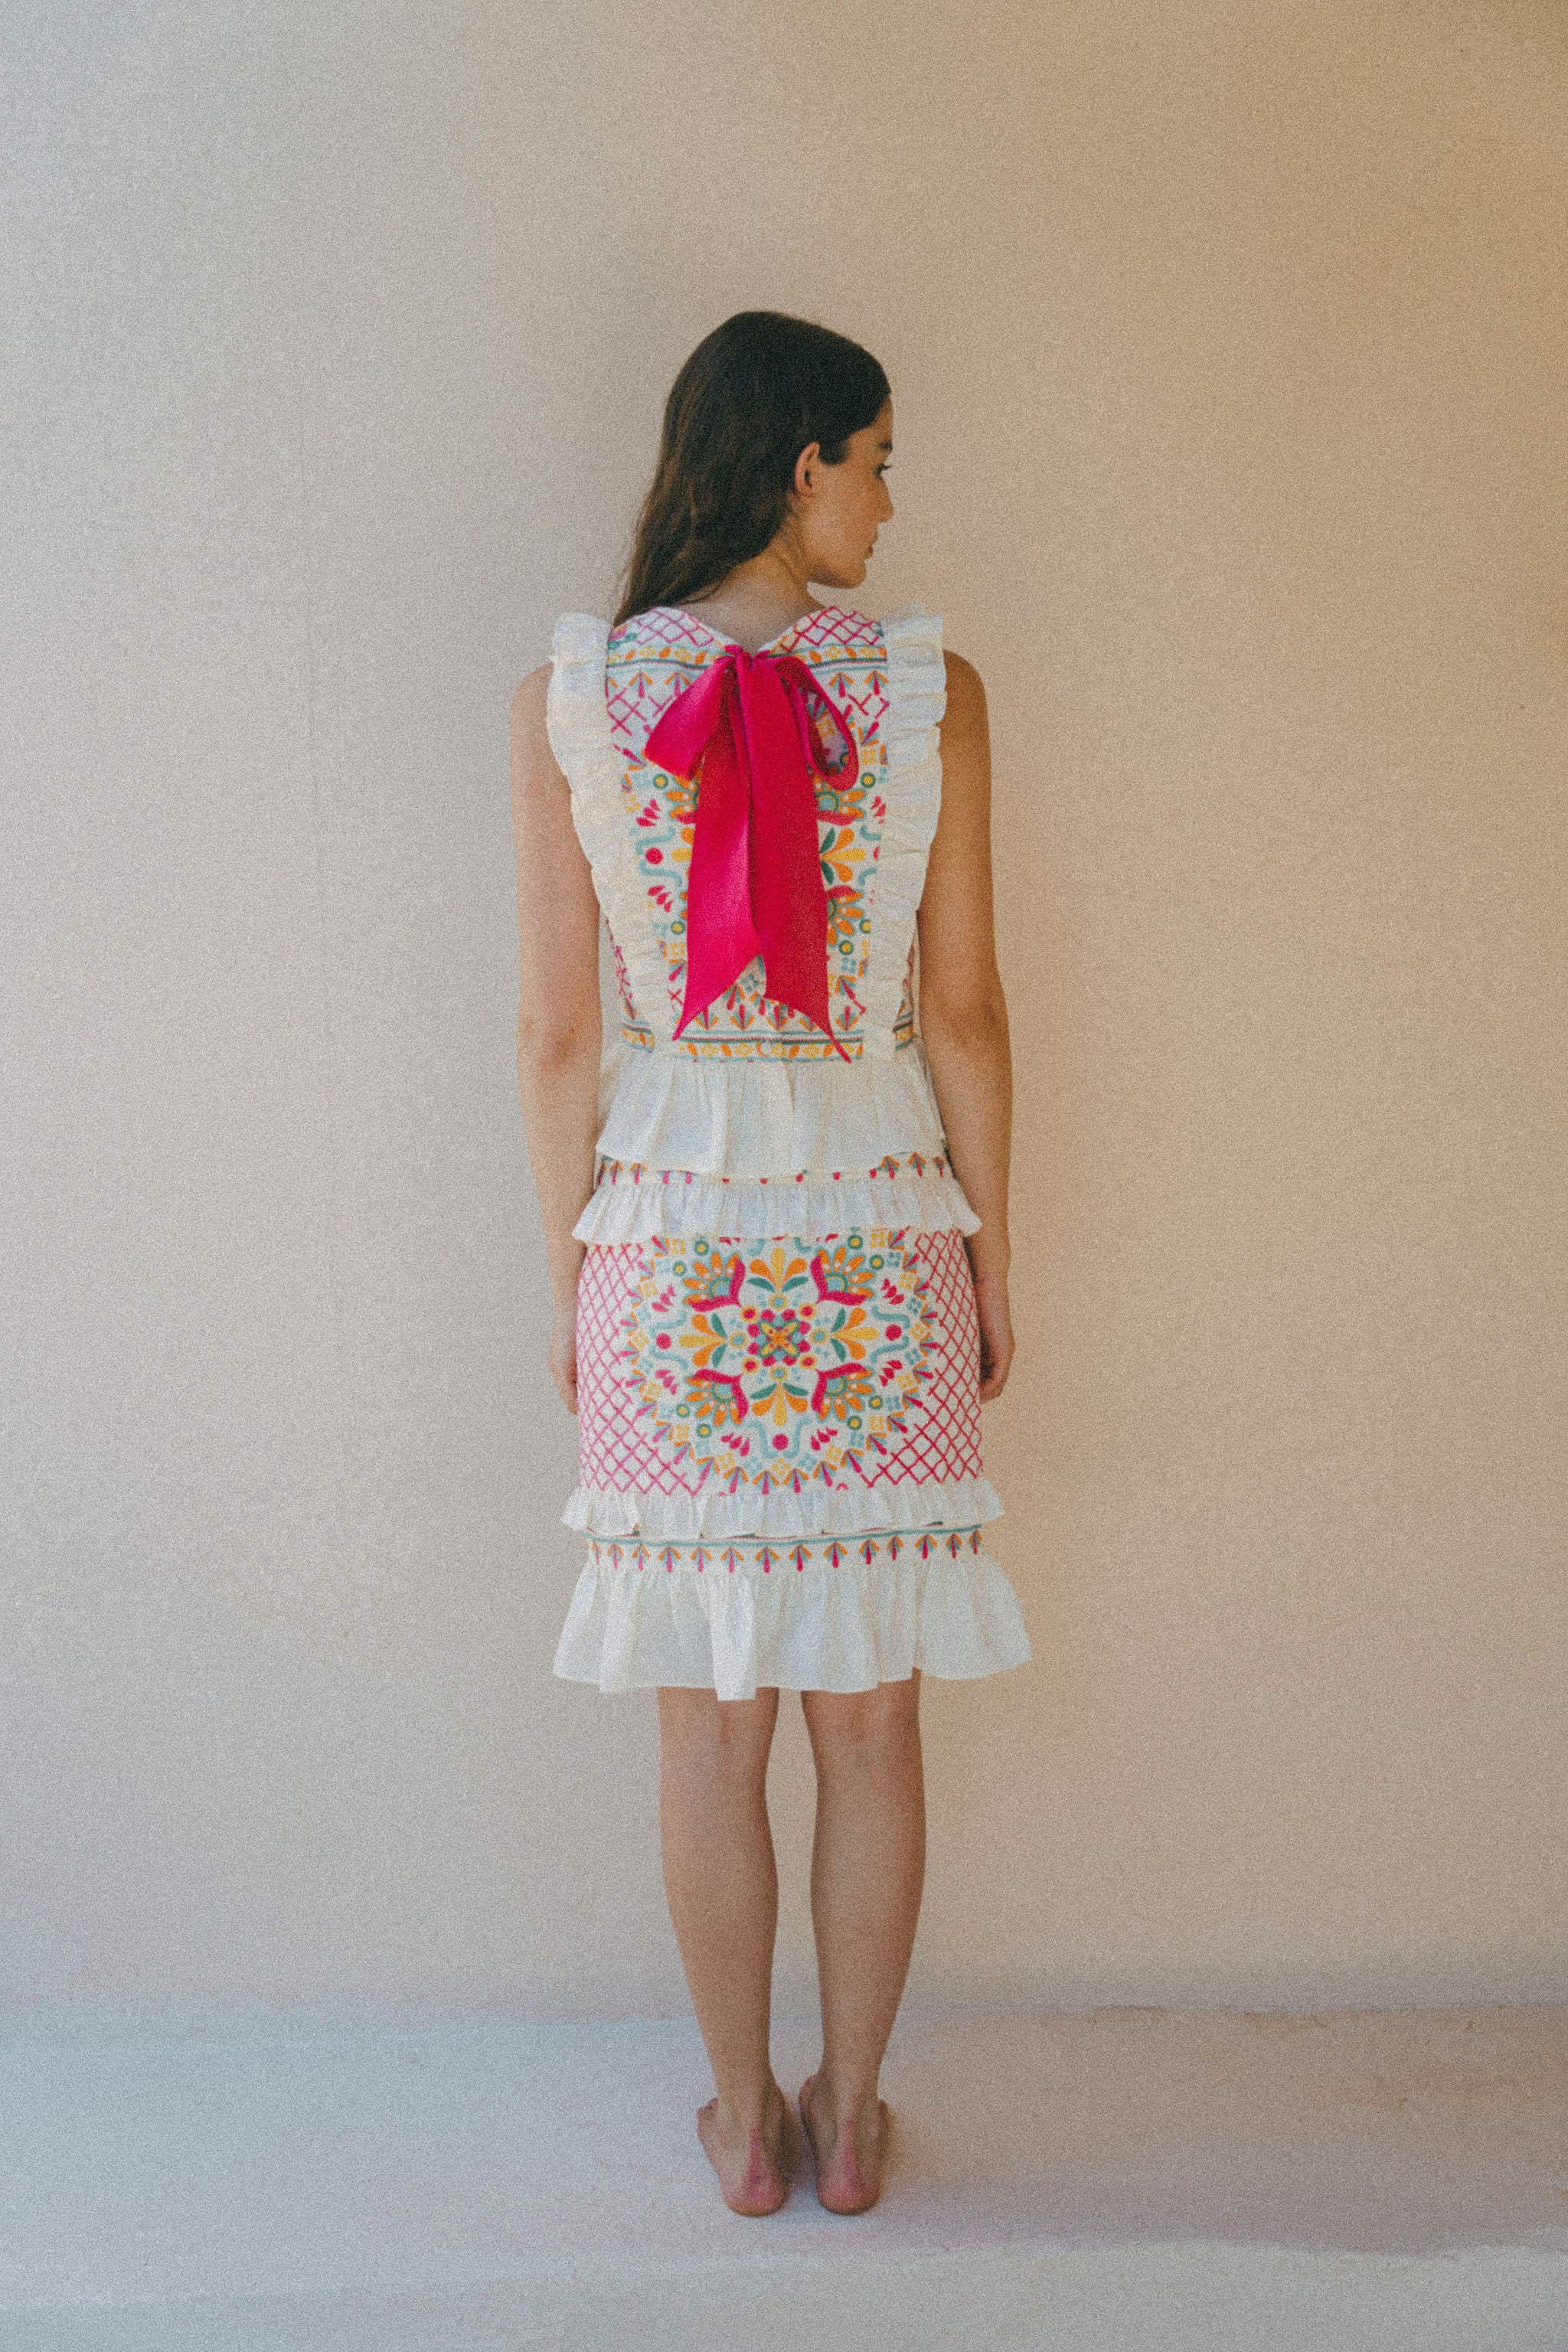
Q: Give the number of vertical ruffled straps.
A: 2